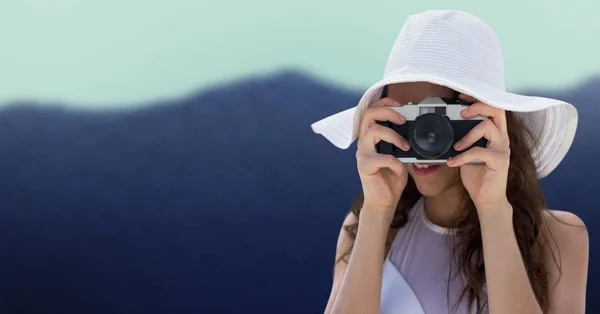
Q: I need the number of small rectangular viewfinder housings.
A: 1